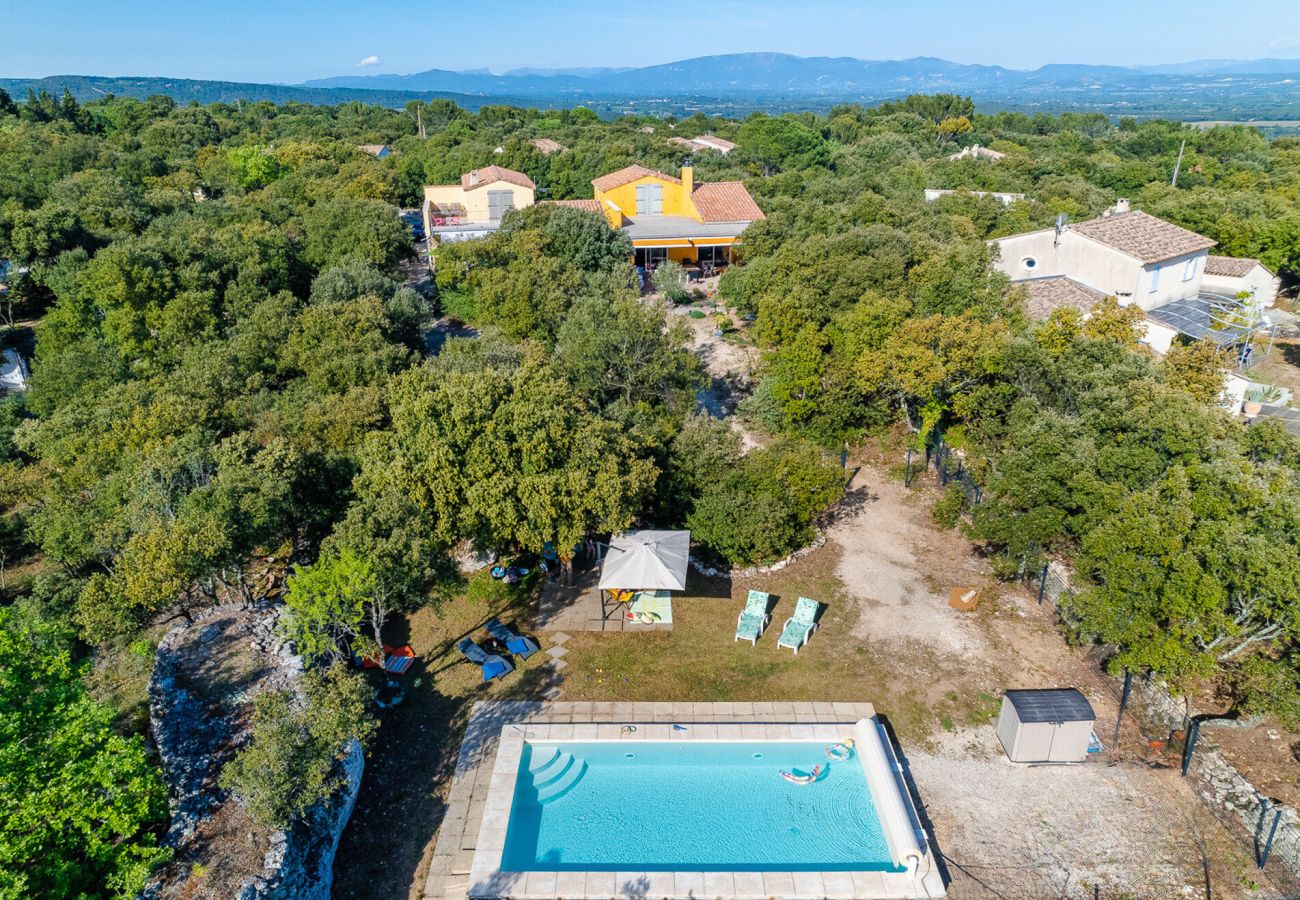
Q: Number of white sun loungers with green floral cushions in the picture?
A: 2